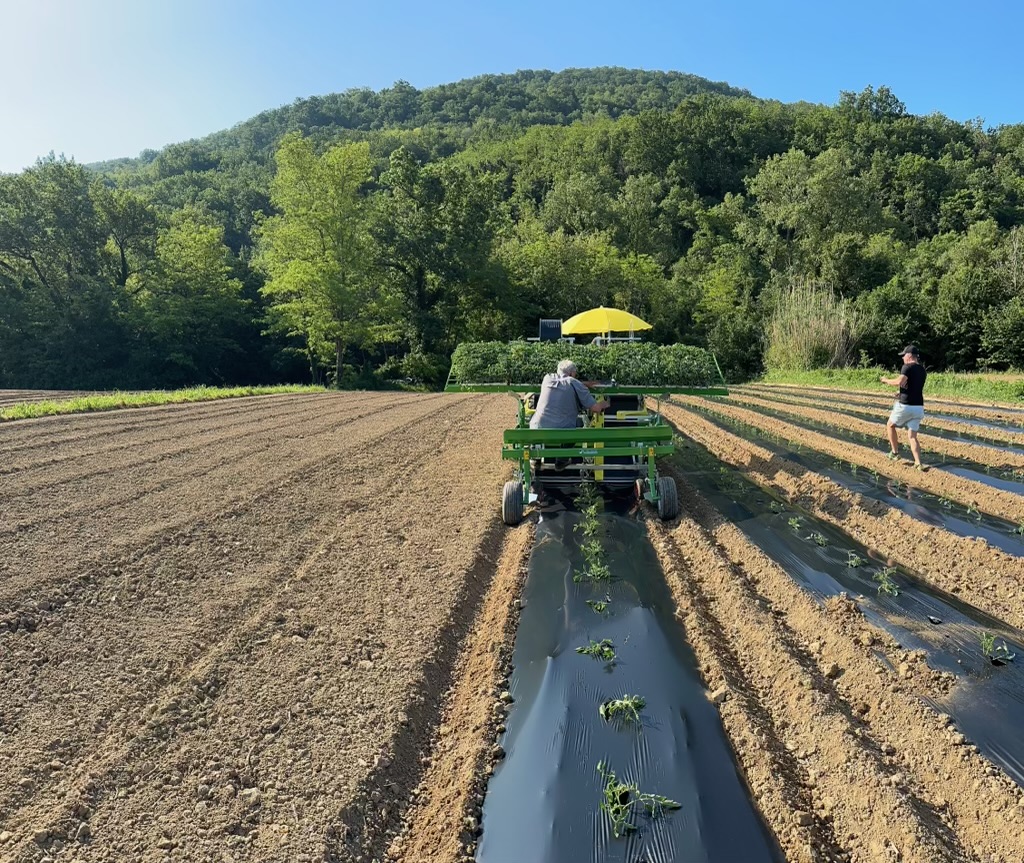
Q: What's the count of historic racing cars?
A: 0